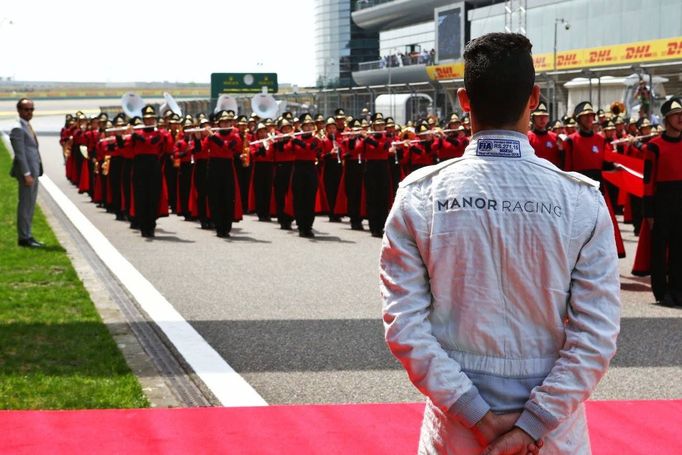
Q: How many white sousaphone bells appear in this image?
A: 4